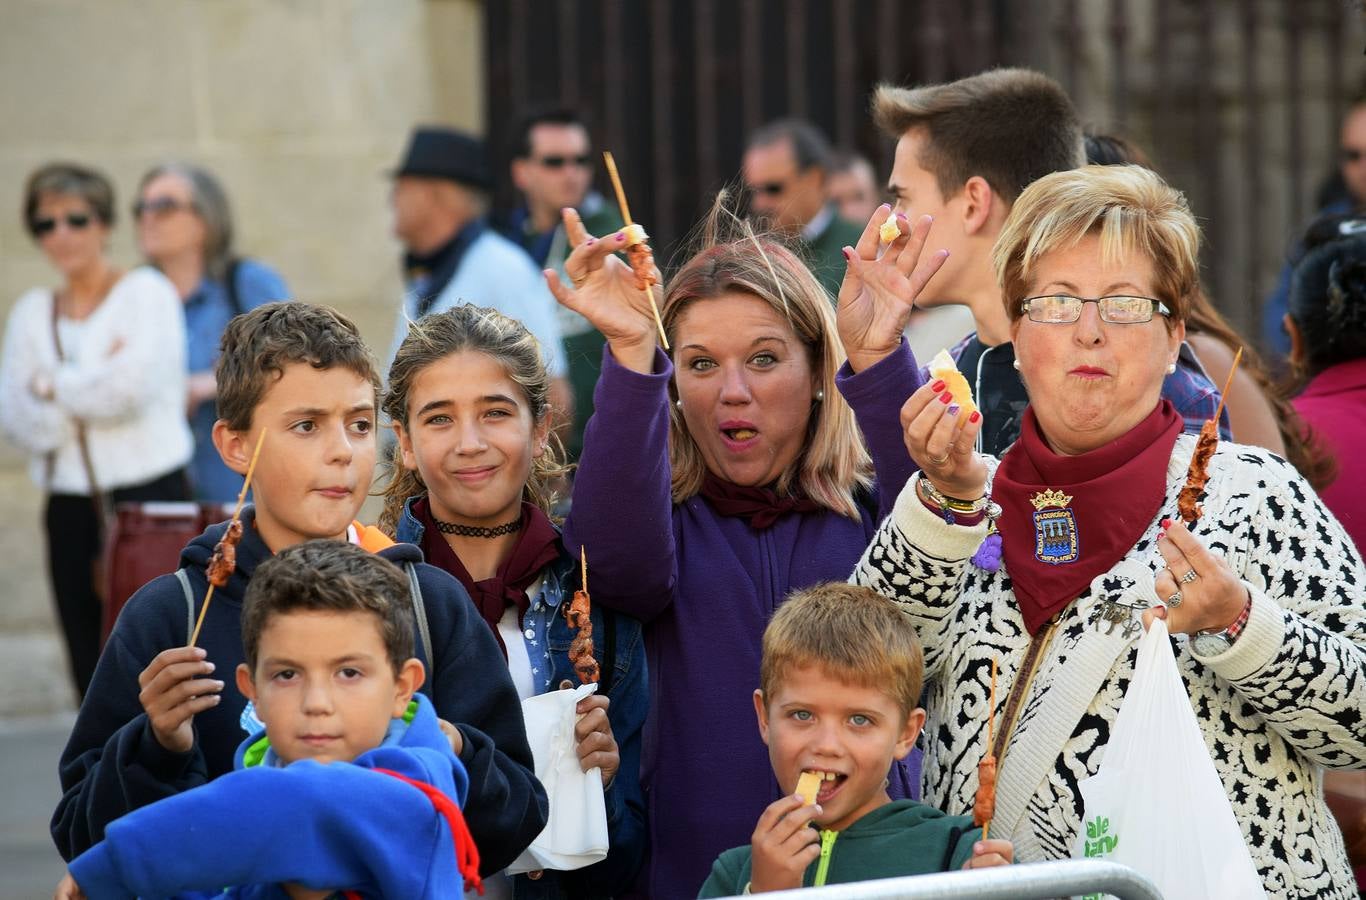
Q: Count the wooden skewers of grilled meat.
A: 5